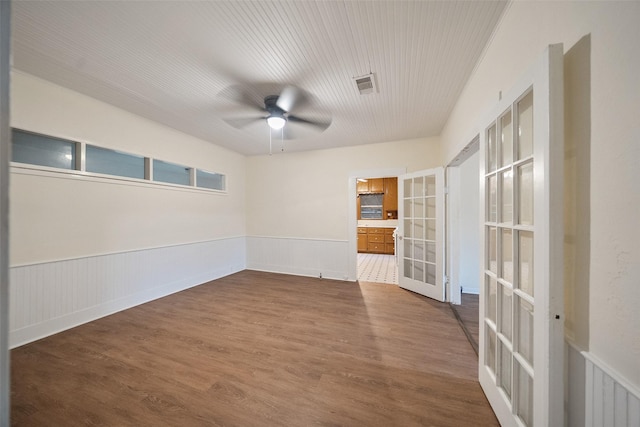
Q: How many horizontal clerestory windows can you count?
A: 4